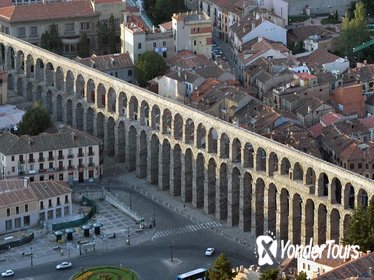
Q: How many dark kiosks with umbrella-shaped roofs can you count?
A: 4